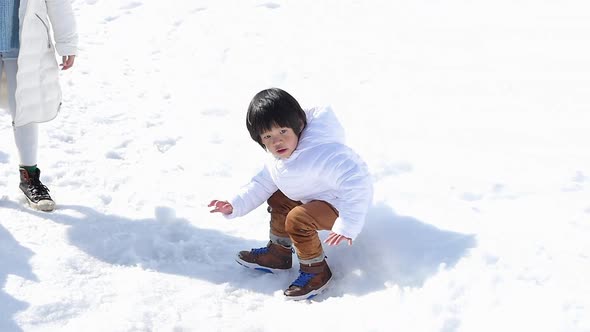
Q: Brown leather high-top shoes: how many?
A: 2